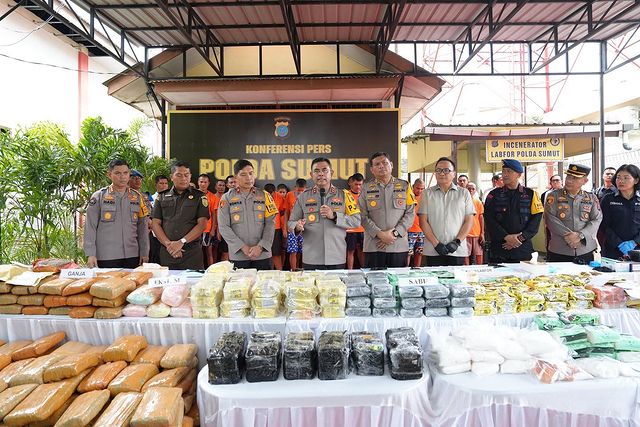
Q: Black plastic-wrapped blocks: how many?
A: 6